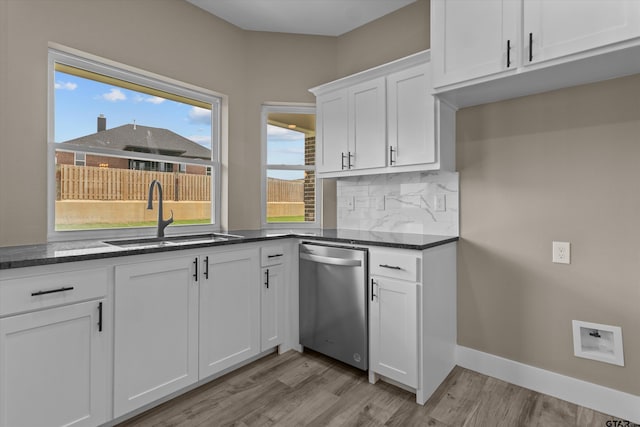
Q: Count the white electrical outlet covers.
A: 4